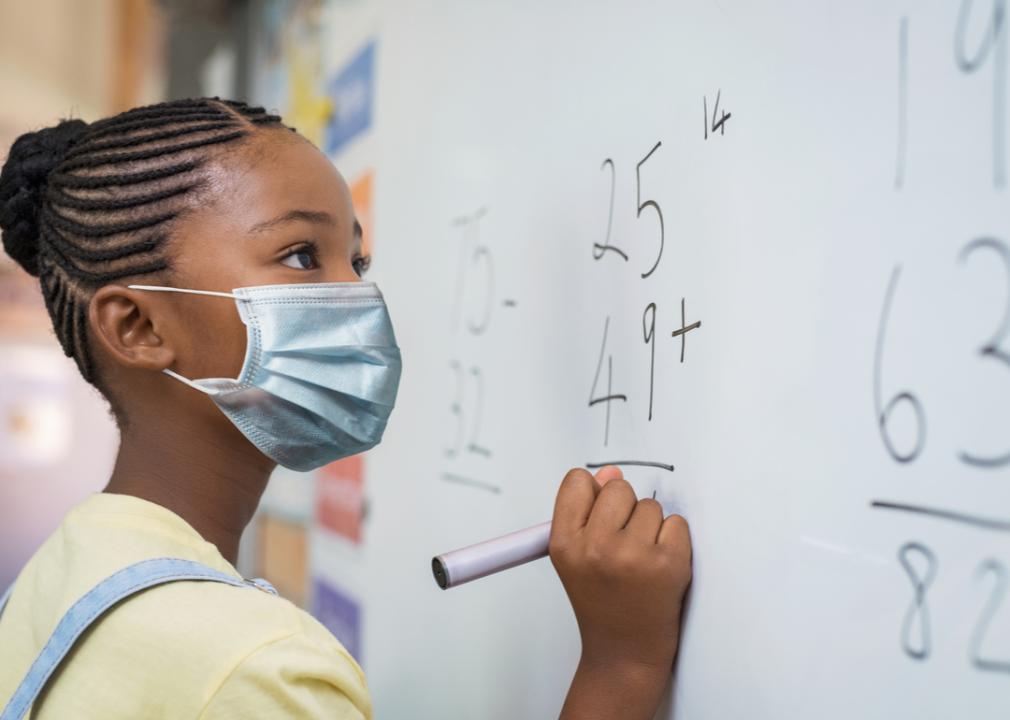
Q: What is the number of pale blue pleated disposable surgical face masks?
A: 1